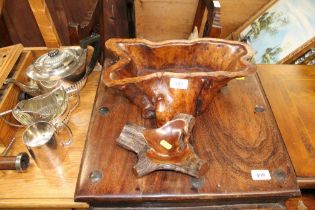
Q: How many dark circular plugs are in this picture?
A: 5